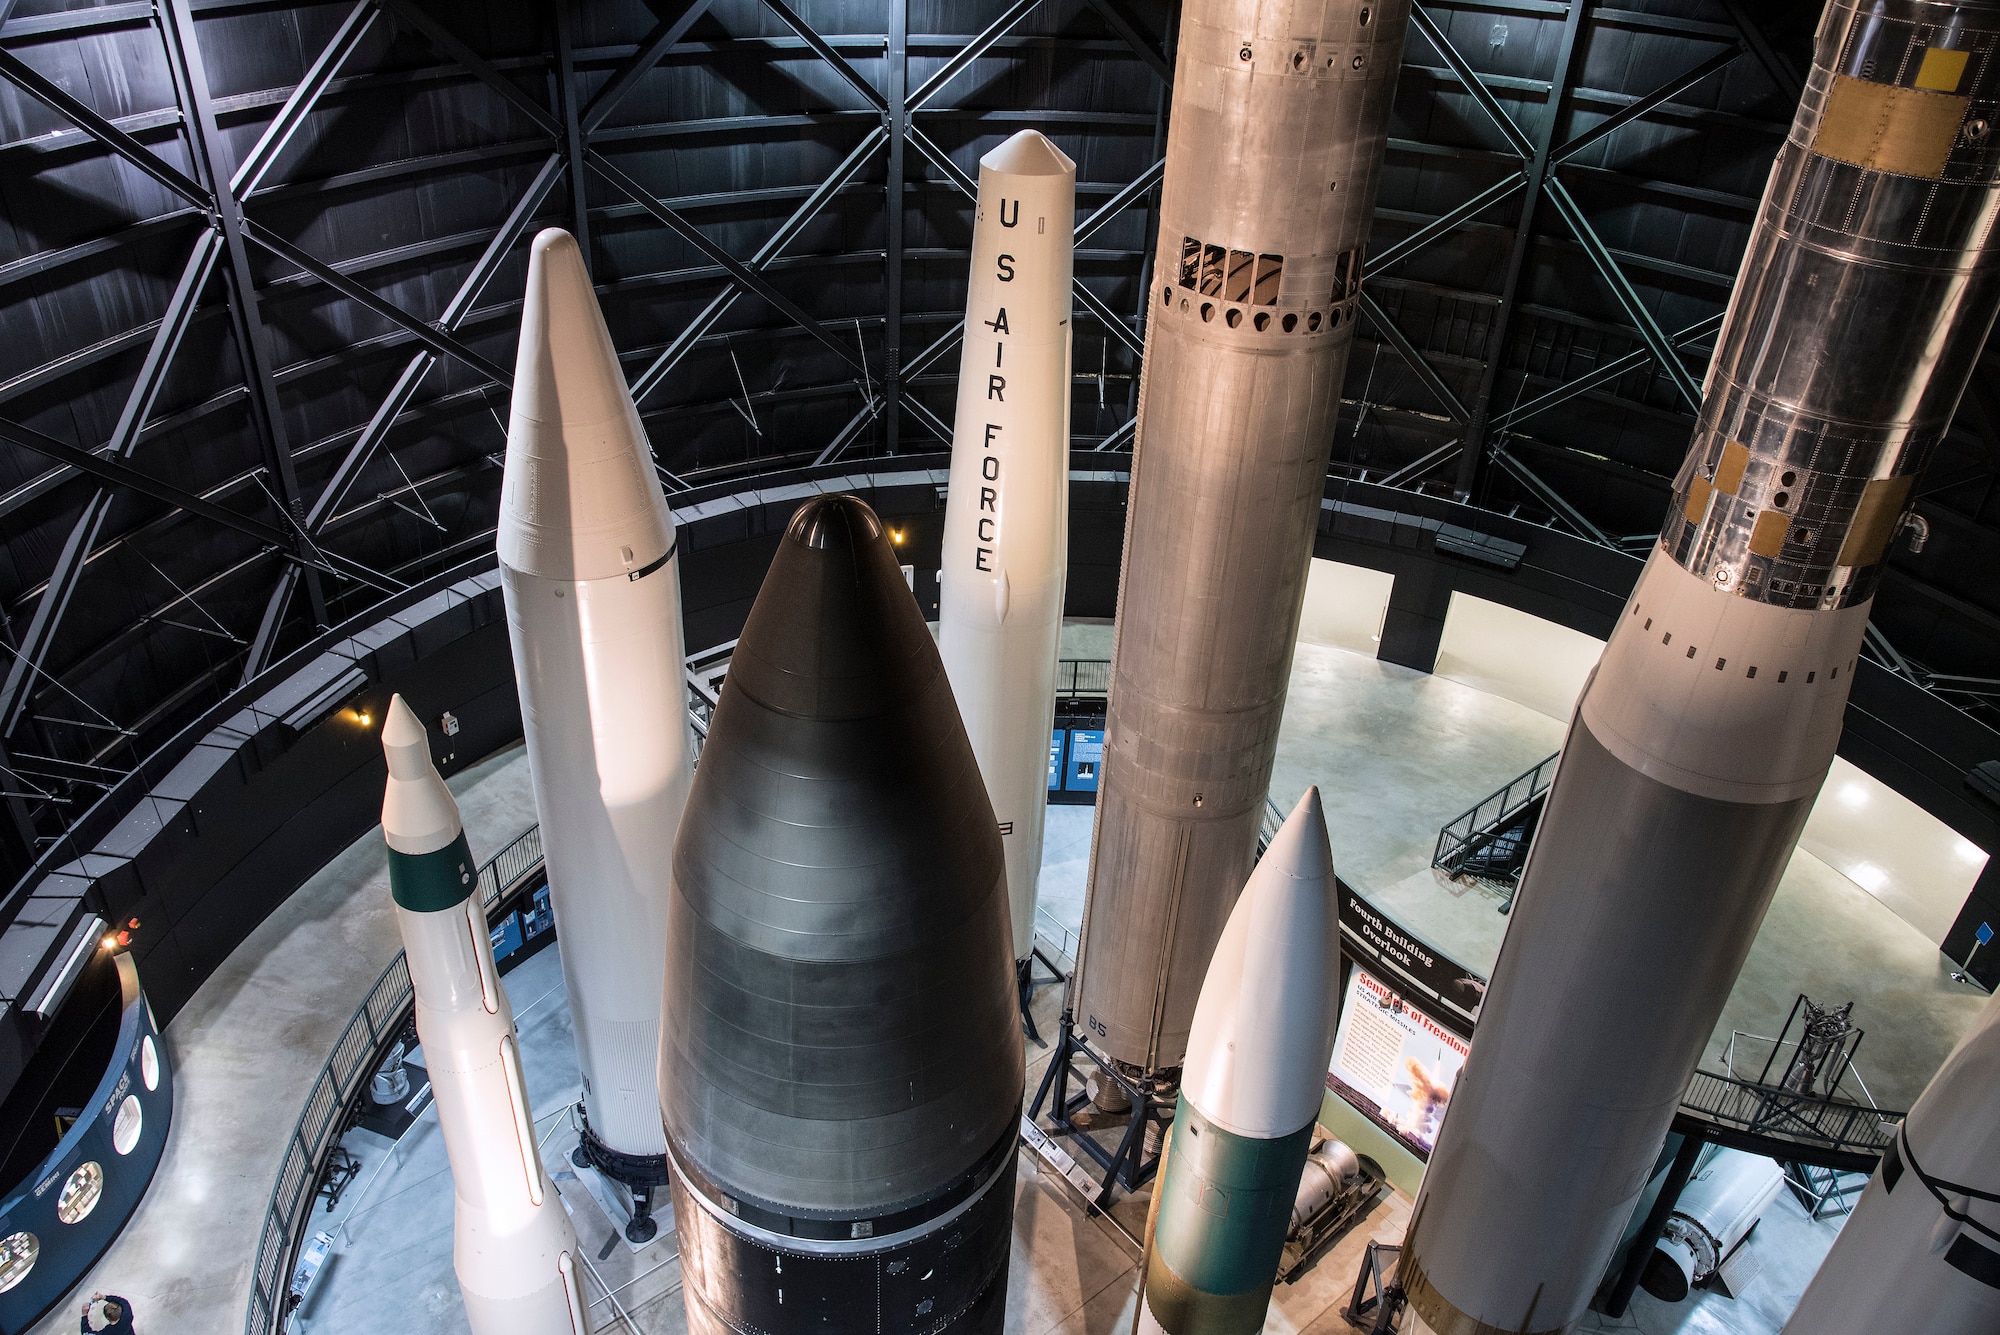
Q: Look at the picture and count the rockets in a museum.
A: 8